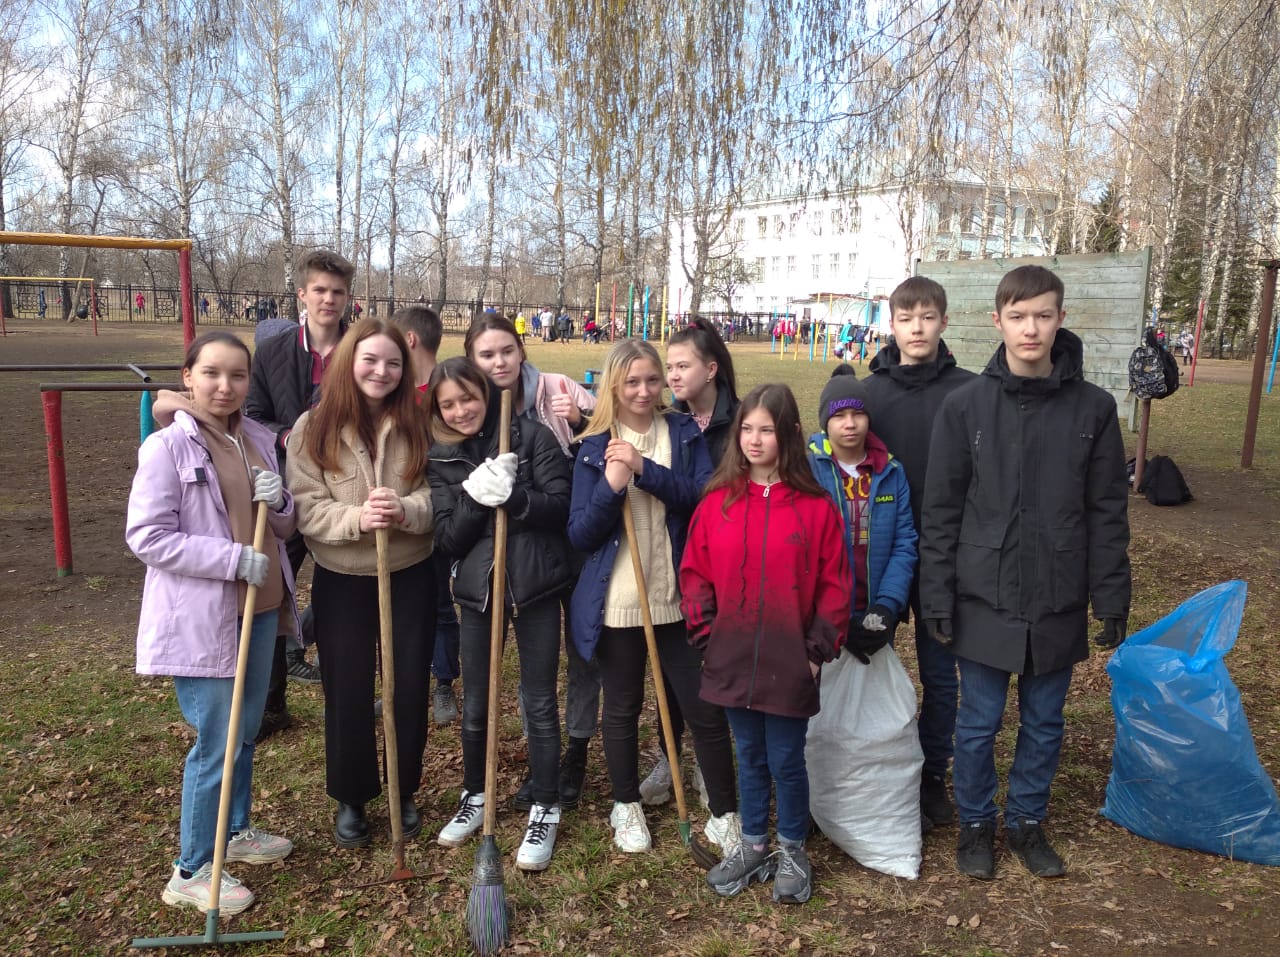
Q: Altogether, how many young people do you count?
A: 12